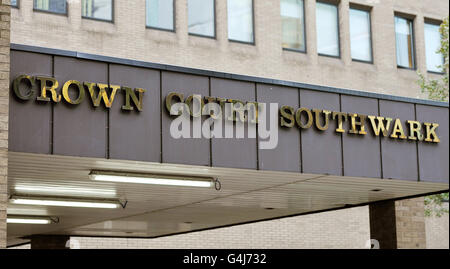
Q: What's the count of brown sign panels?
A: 10